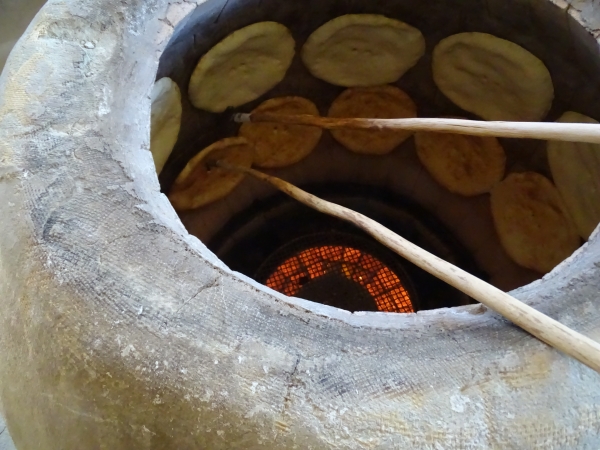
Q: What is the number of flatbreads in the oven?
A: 10